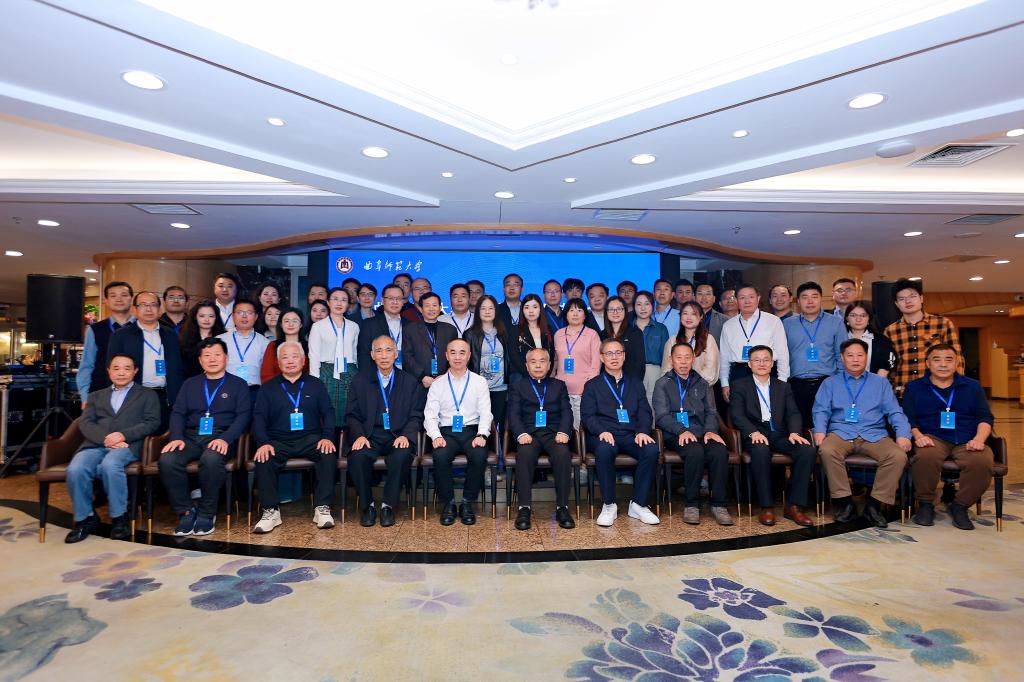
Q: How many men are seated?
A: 11